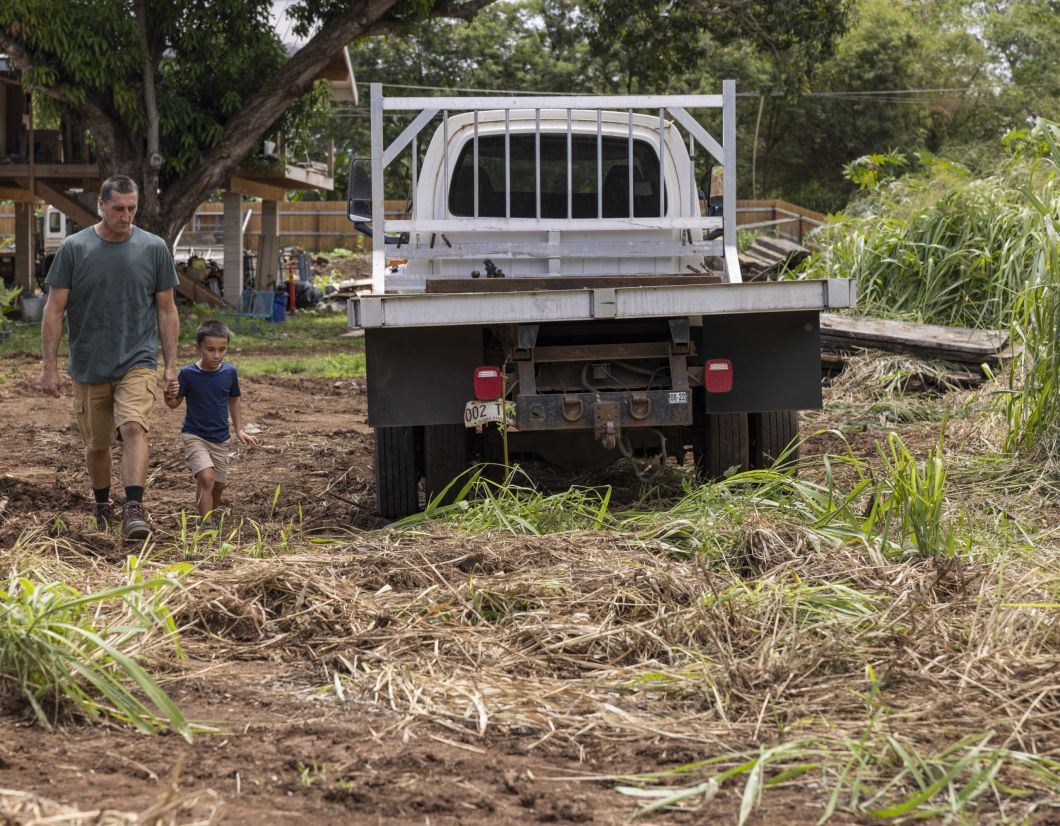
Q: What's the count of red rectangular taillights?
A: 2